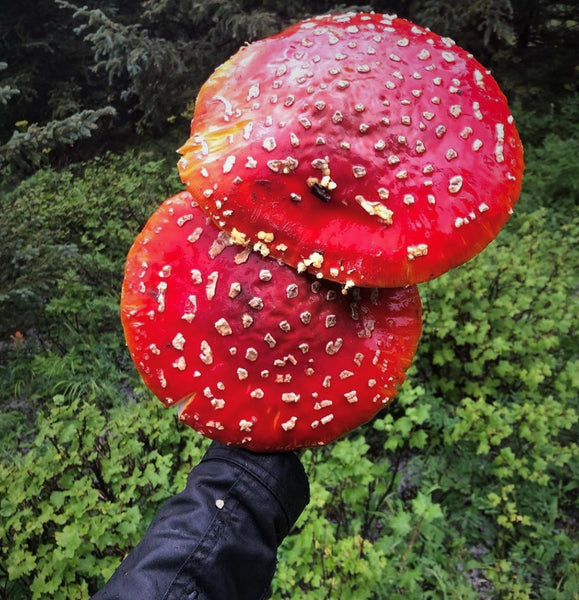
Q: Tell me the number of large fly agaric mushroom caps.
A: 2